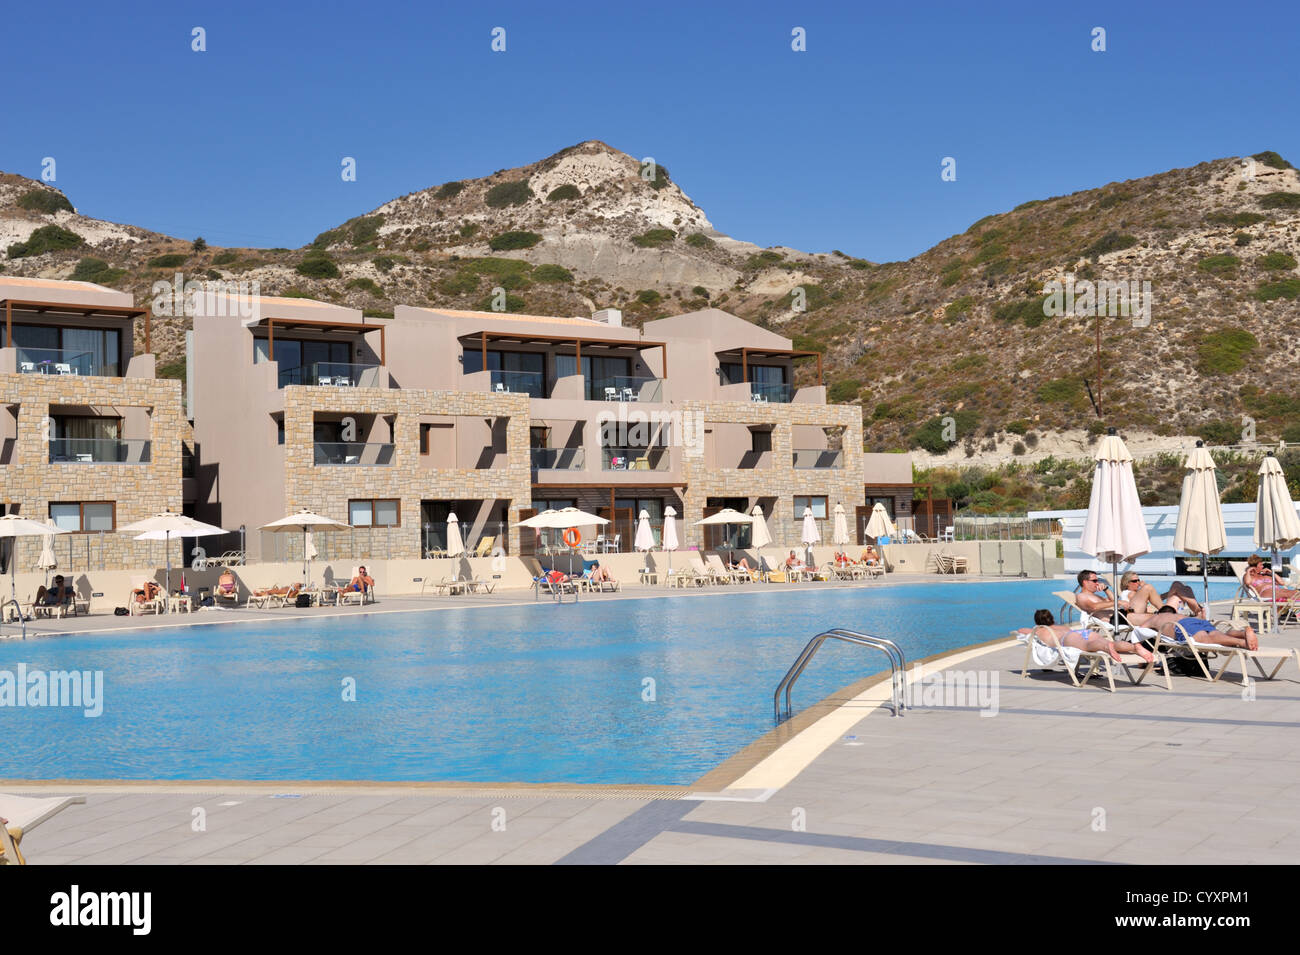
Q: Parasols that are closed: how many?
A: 12